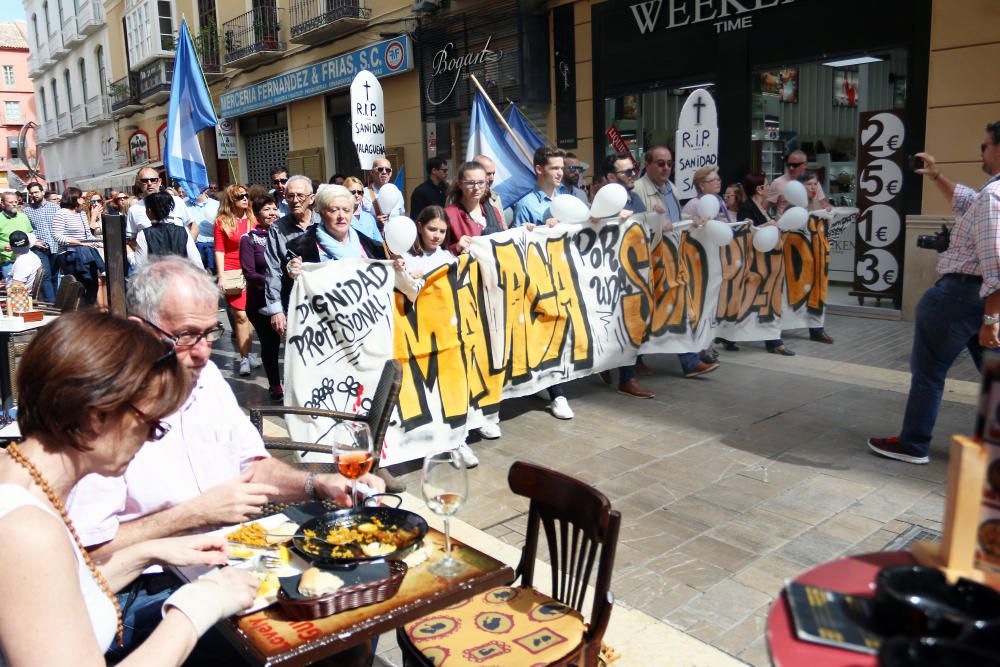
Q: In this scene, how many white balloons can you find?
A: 9